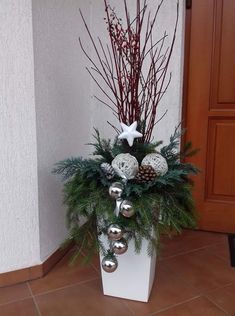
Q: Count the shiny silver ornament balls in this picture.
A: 5